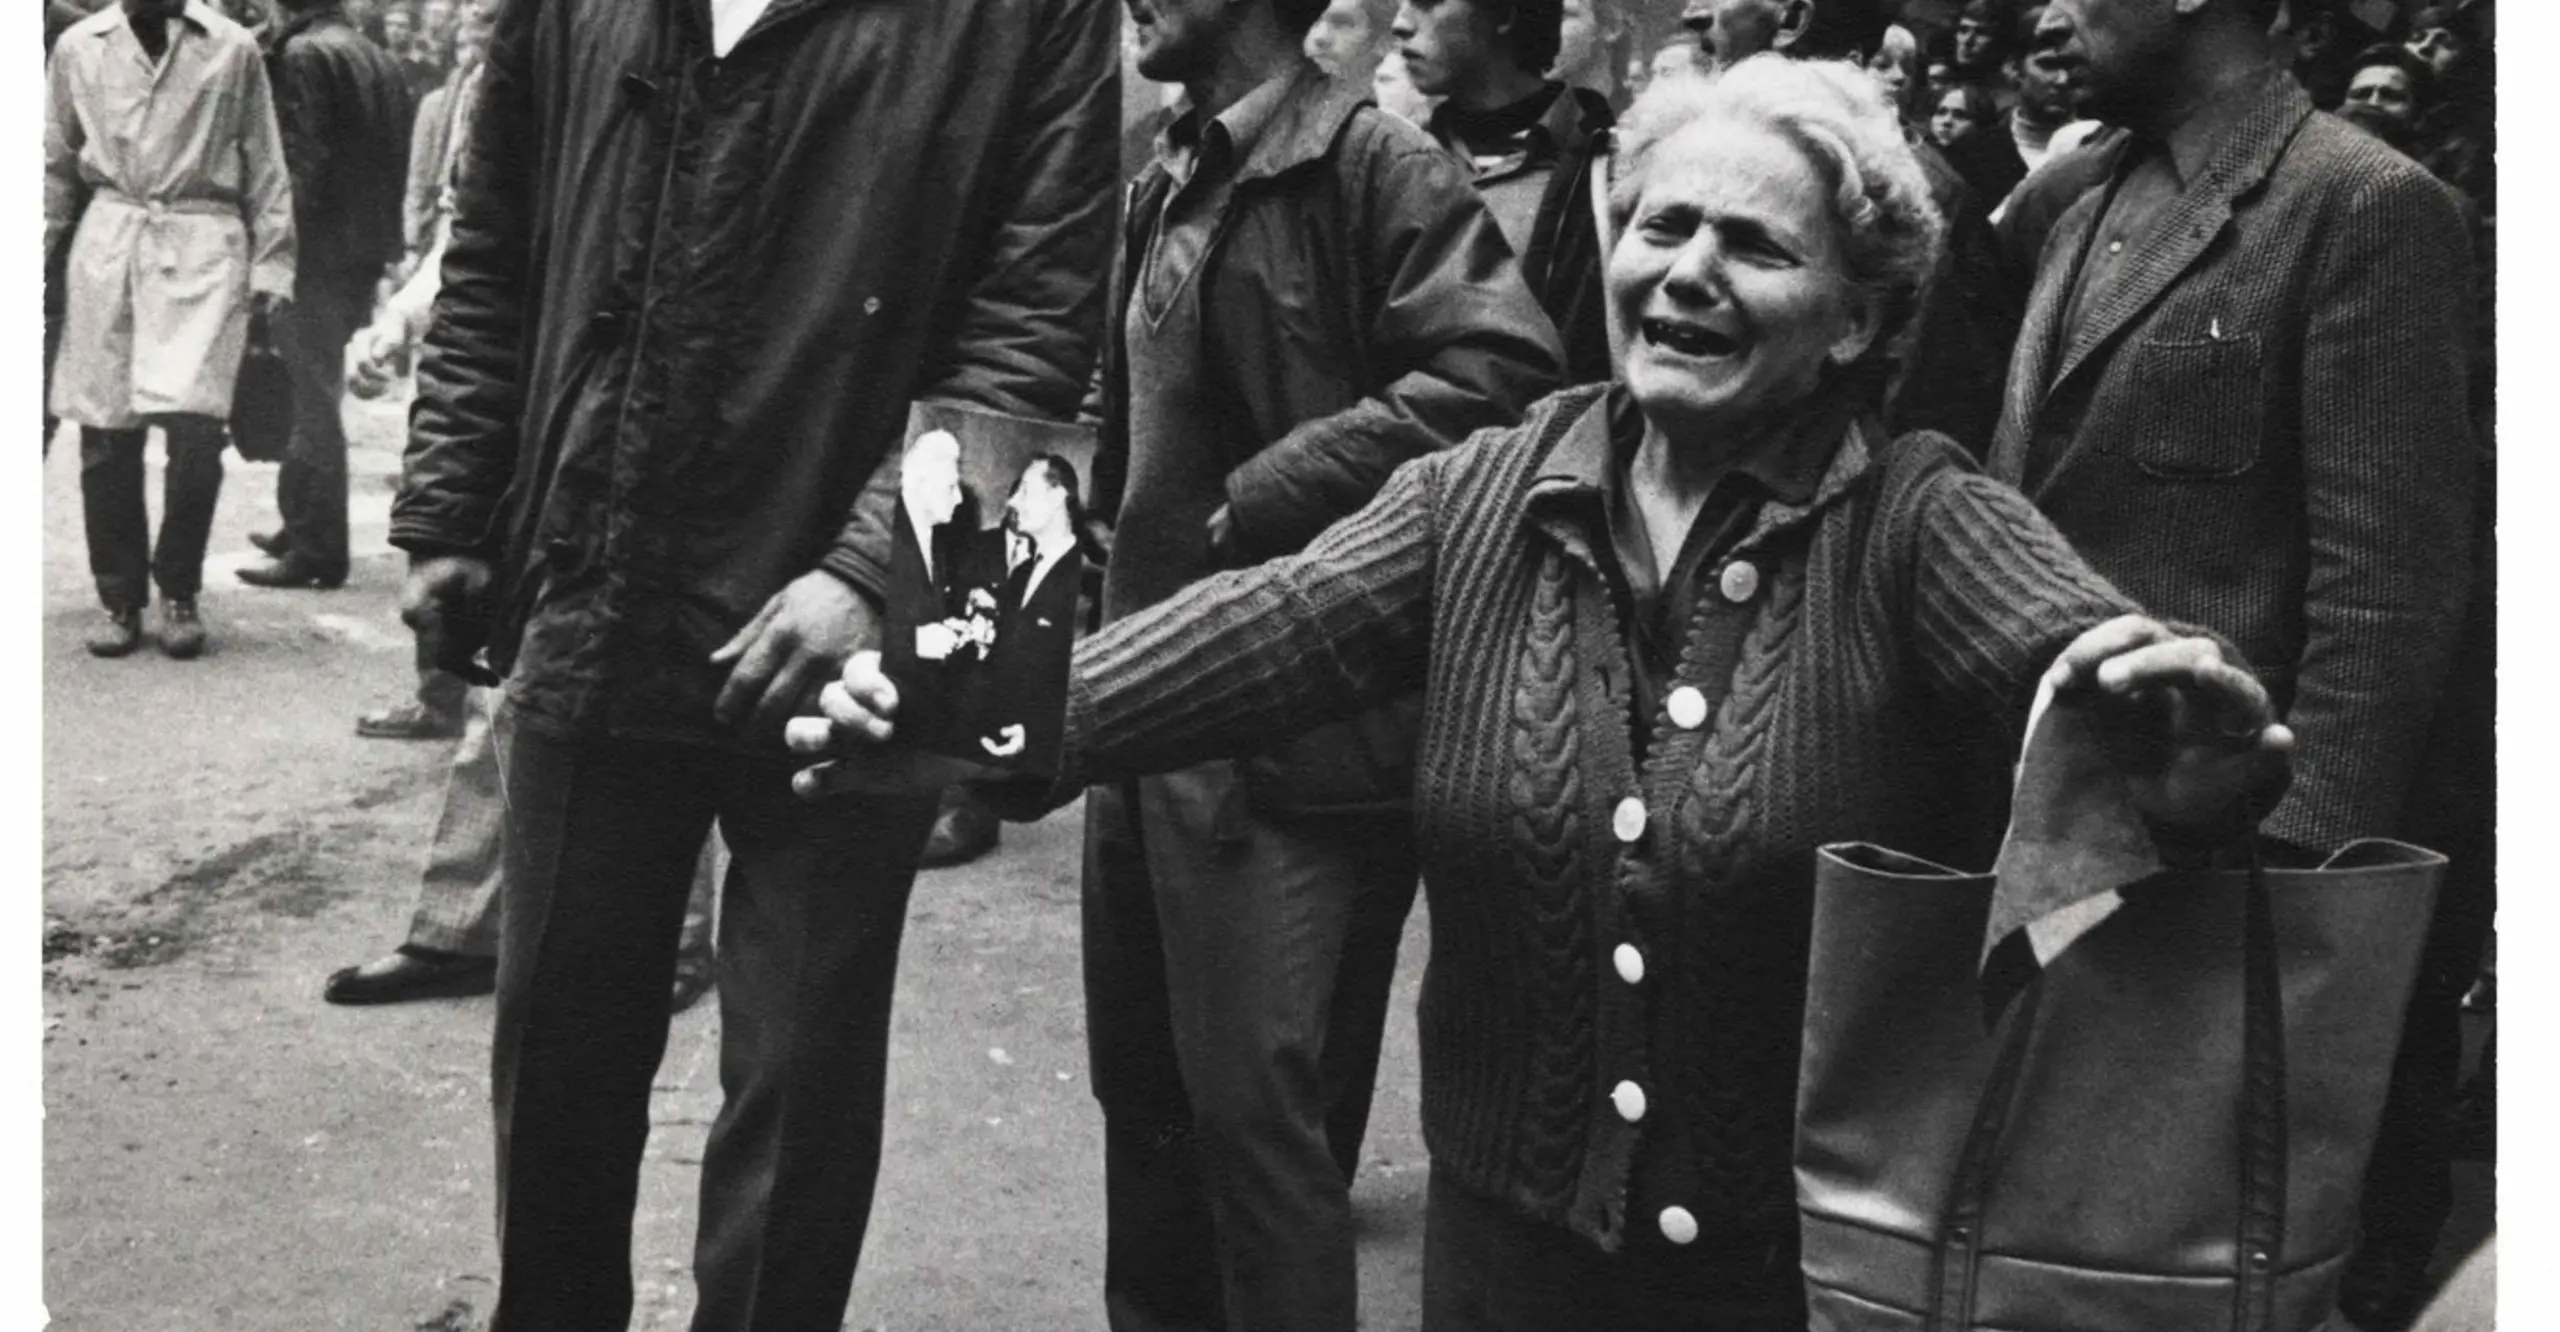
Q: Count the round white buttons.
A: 6